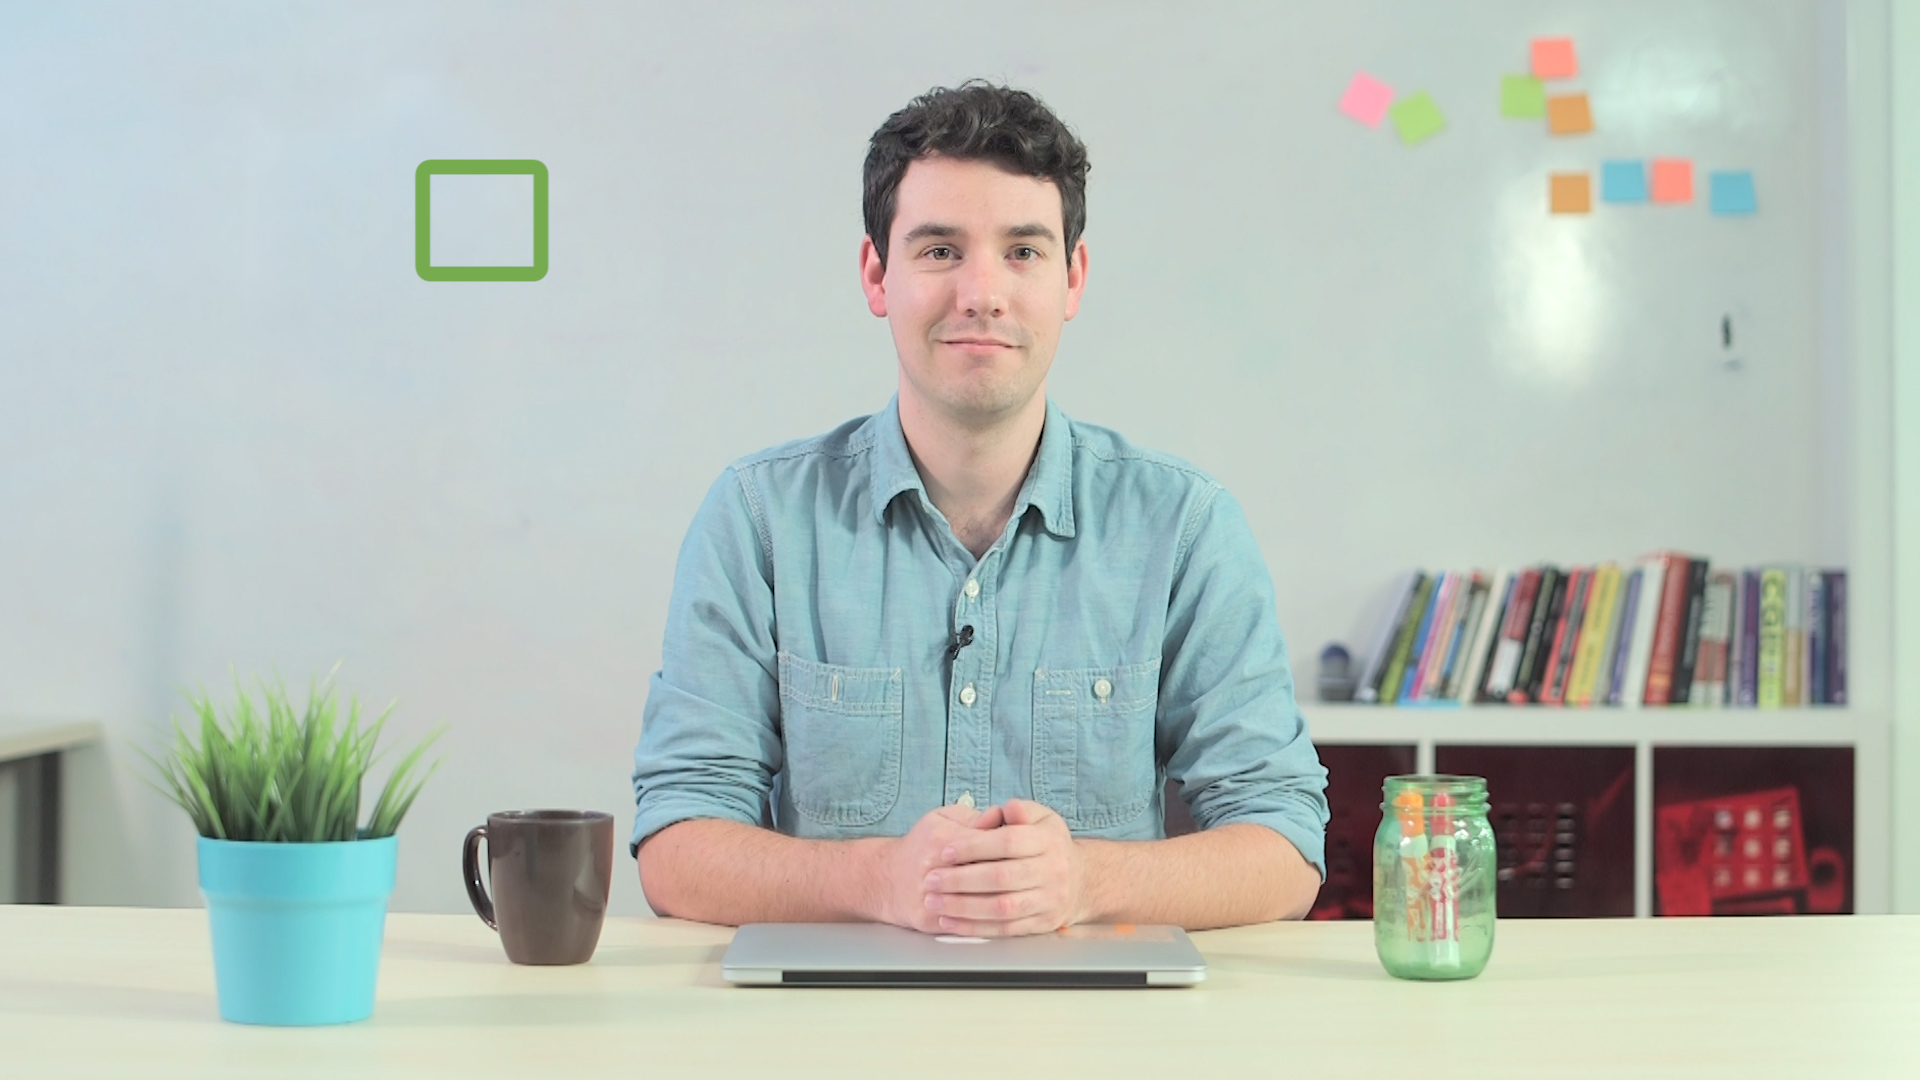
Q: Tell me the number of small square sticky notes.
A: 9